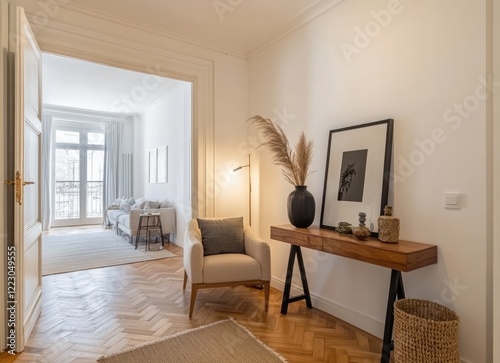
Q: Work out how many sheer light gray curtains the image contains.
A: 2